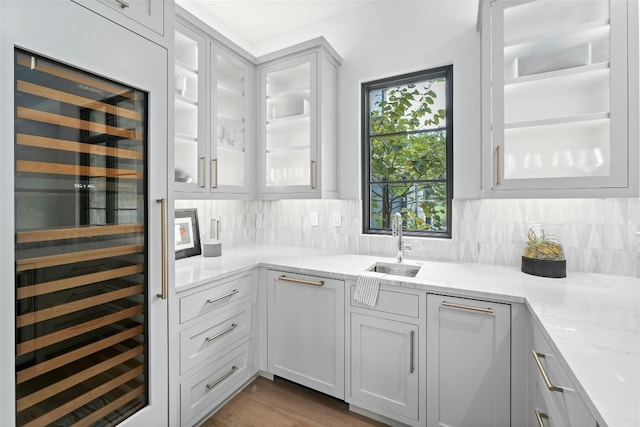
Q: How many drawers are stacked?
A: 3